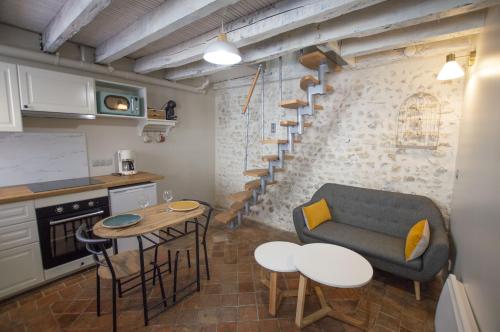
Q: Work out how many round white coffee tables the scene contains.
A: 2